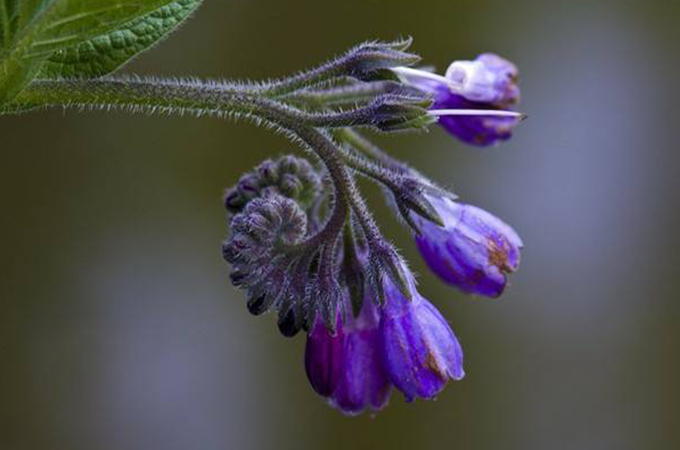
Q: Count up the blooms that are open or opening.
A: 5